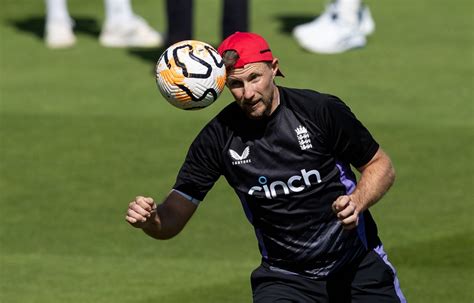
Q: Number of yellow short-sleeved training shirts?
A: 0